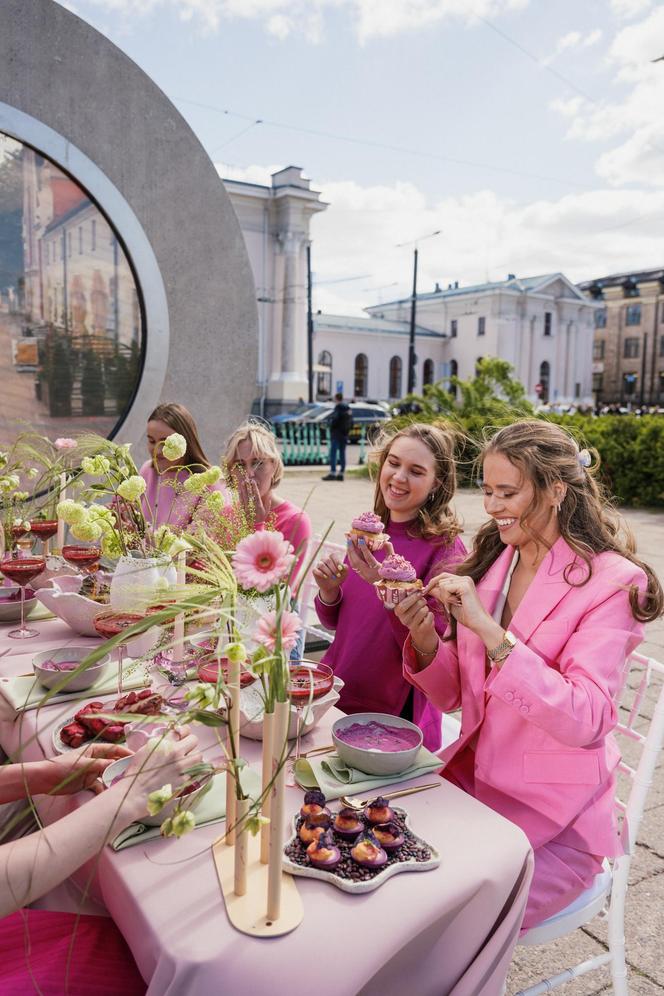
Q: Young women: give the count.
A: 4